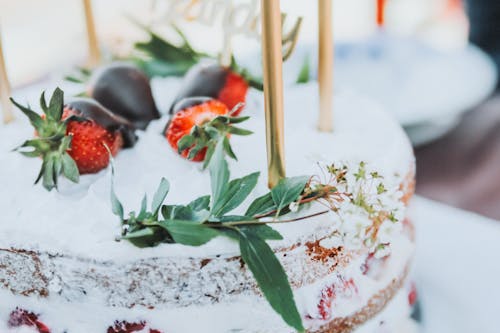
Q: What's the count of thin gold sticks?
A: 4